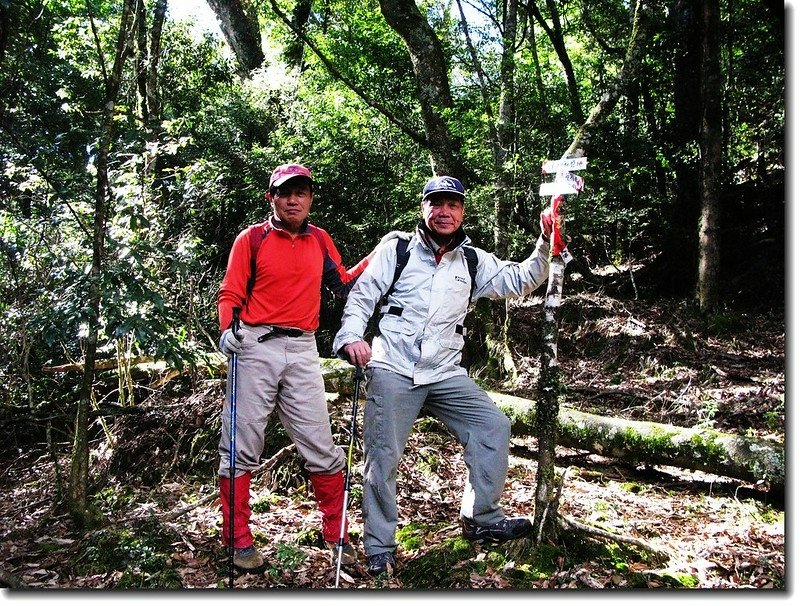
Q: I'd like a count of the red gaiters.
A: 2